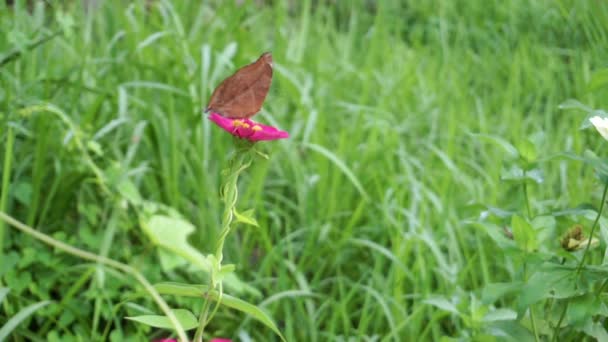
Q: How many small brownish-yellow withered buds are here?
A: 1